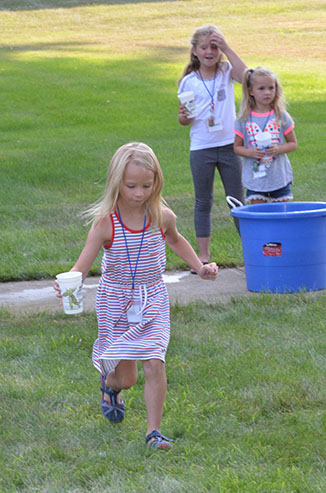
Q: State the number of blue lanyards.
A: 3